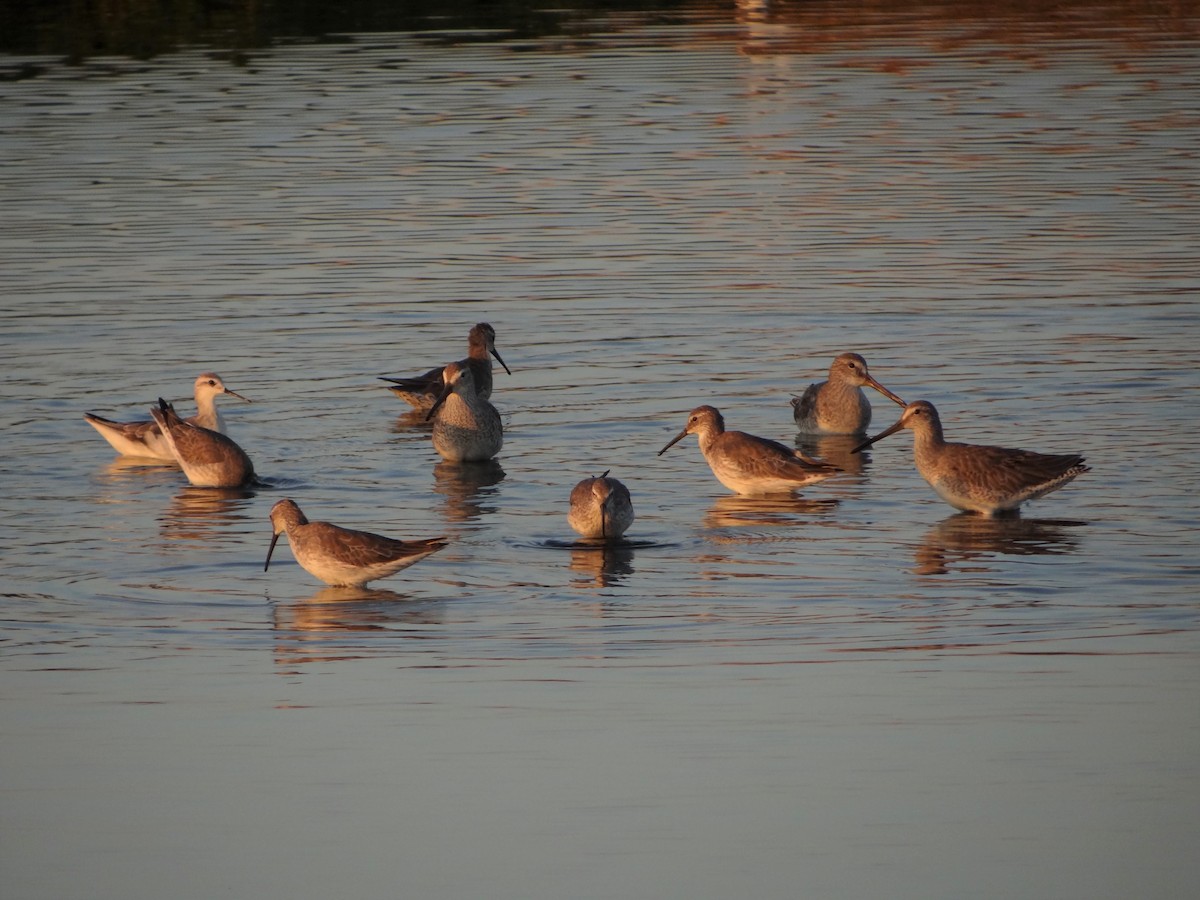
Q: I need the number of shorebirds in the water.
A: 9